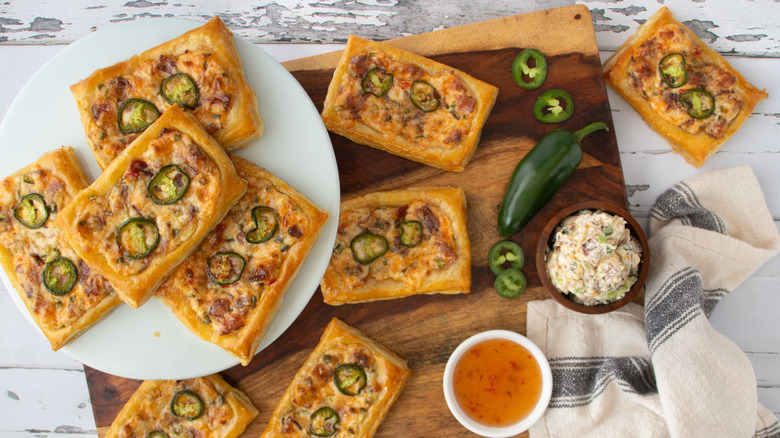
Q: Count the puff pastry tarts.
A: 9